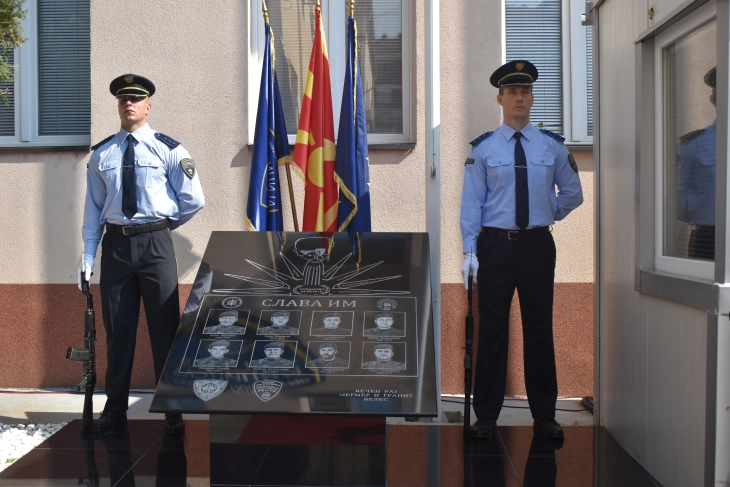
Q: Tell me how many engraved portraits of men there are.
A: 8